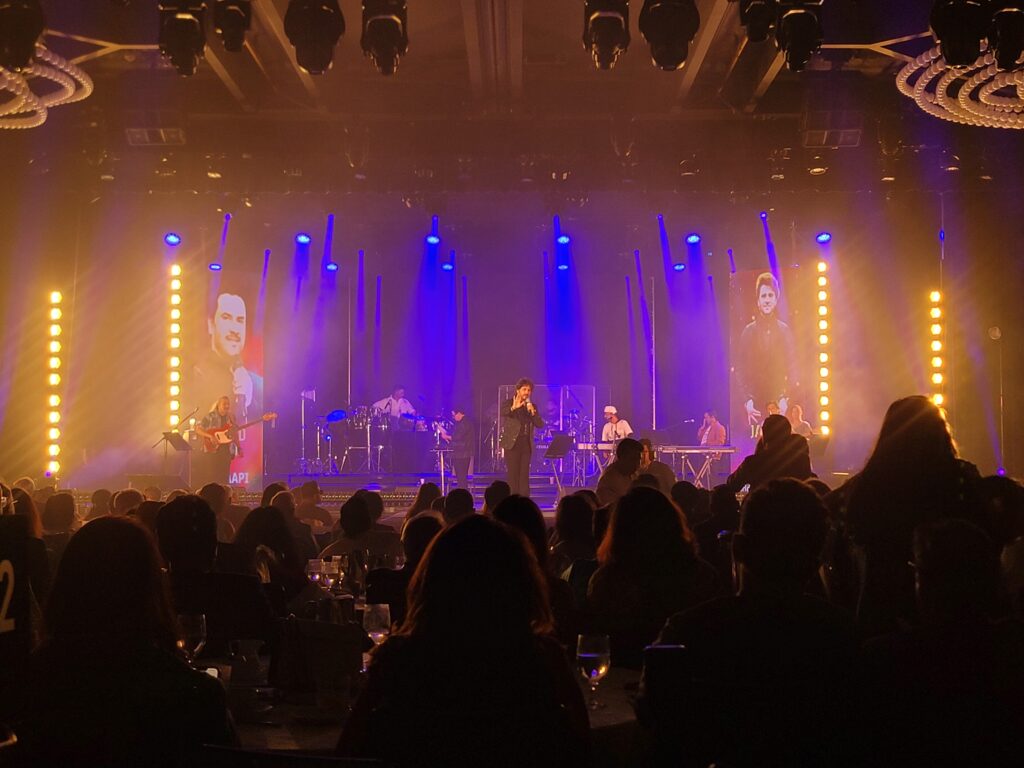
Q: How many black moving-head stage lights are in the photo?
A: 11